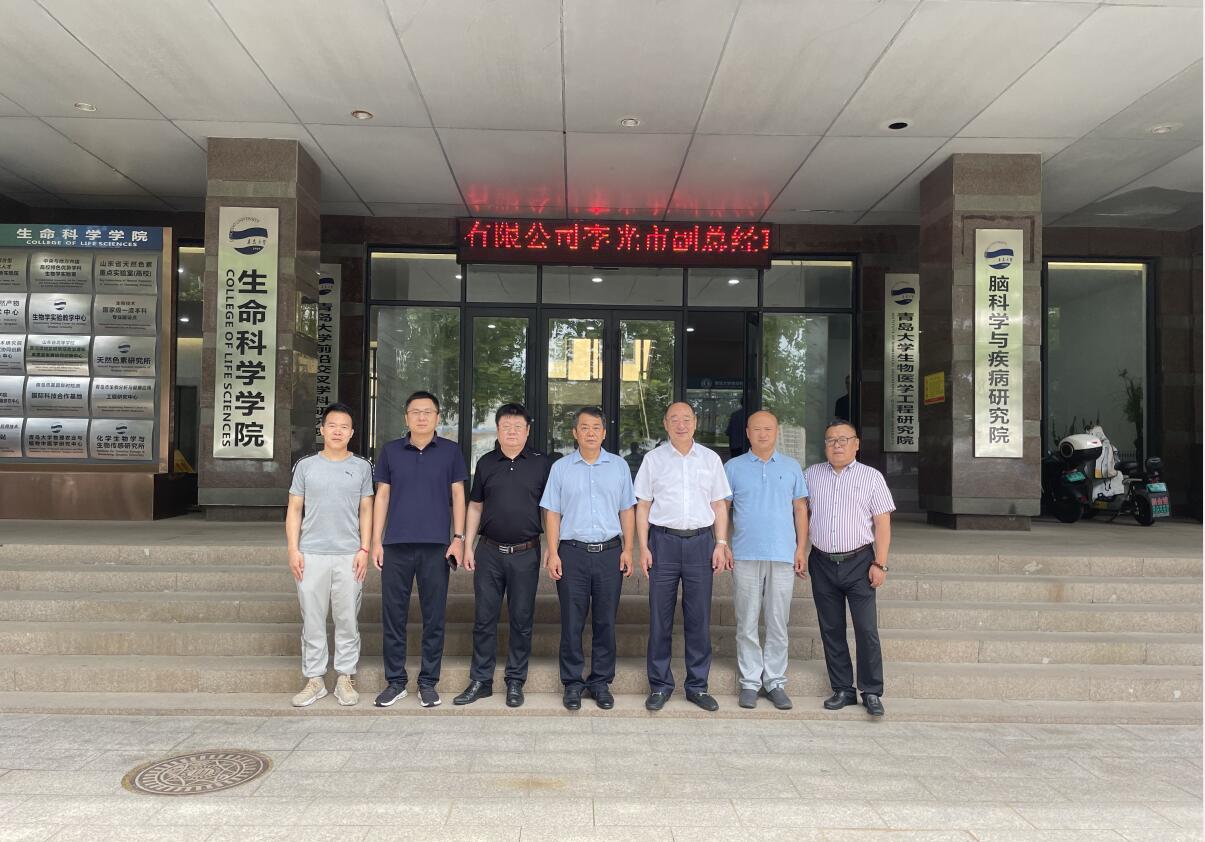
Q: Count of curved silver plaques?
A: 15